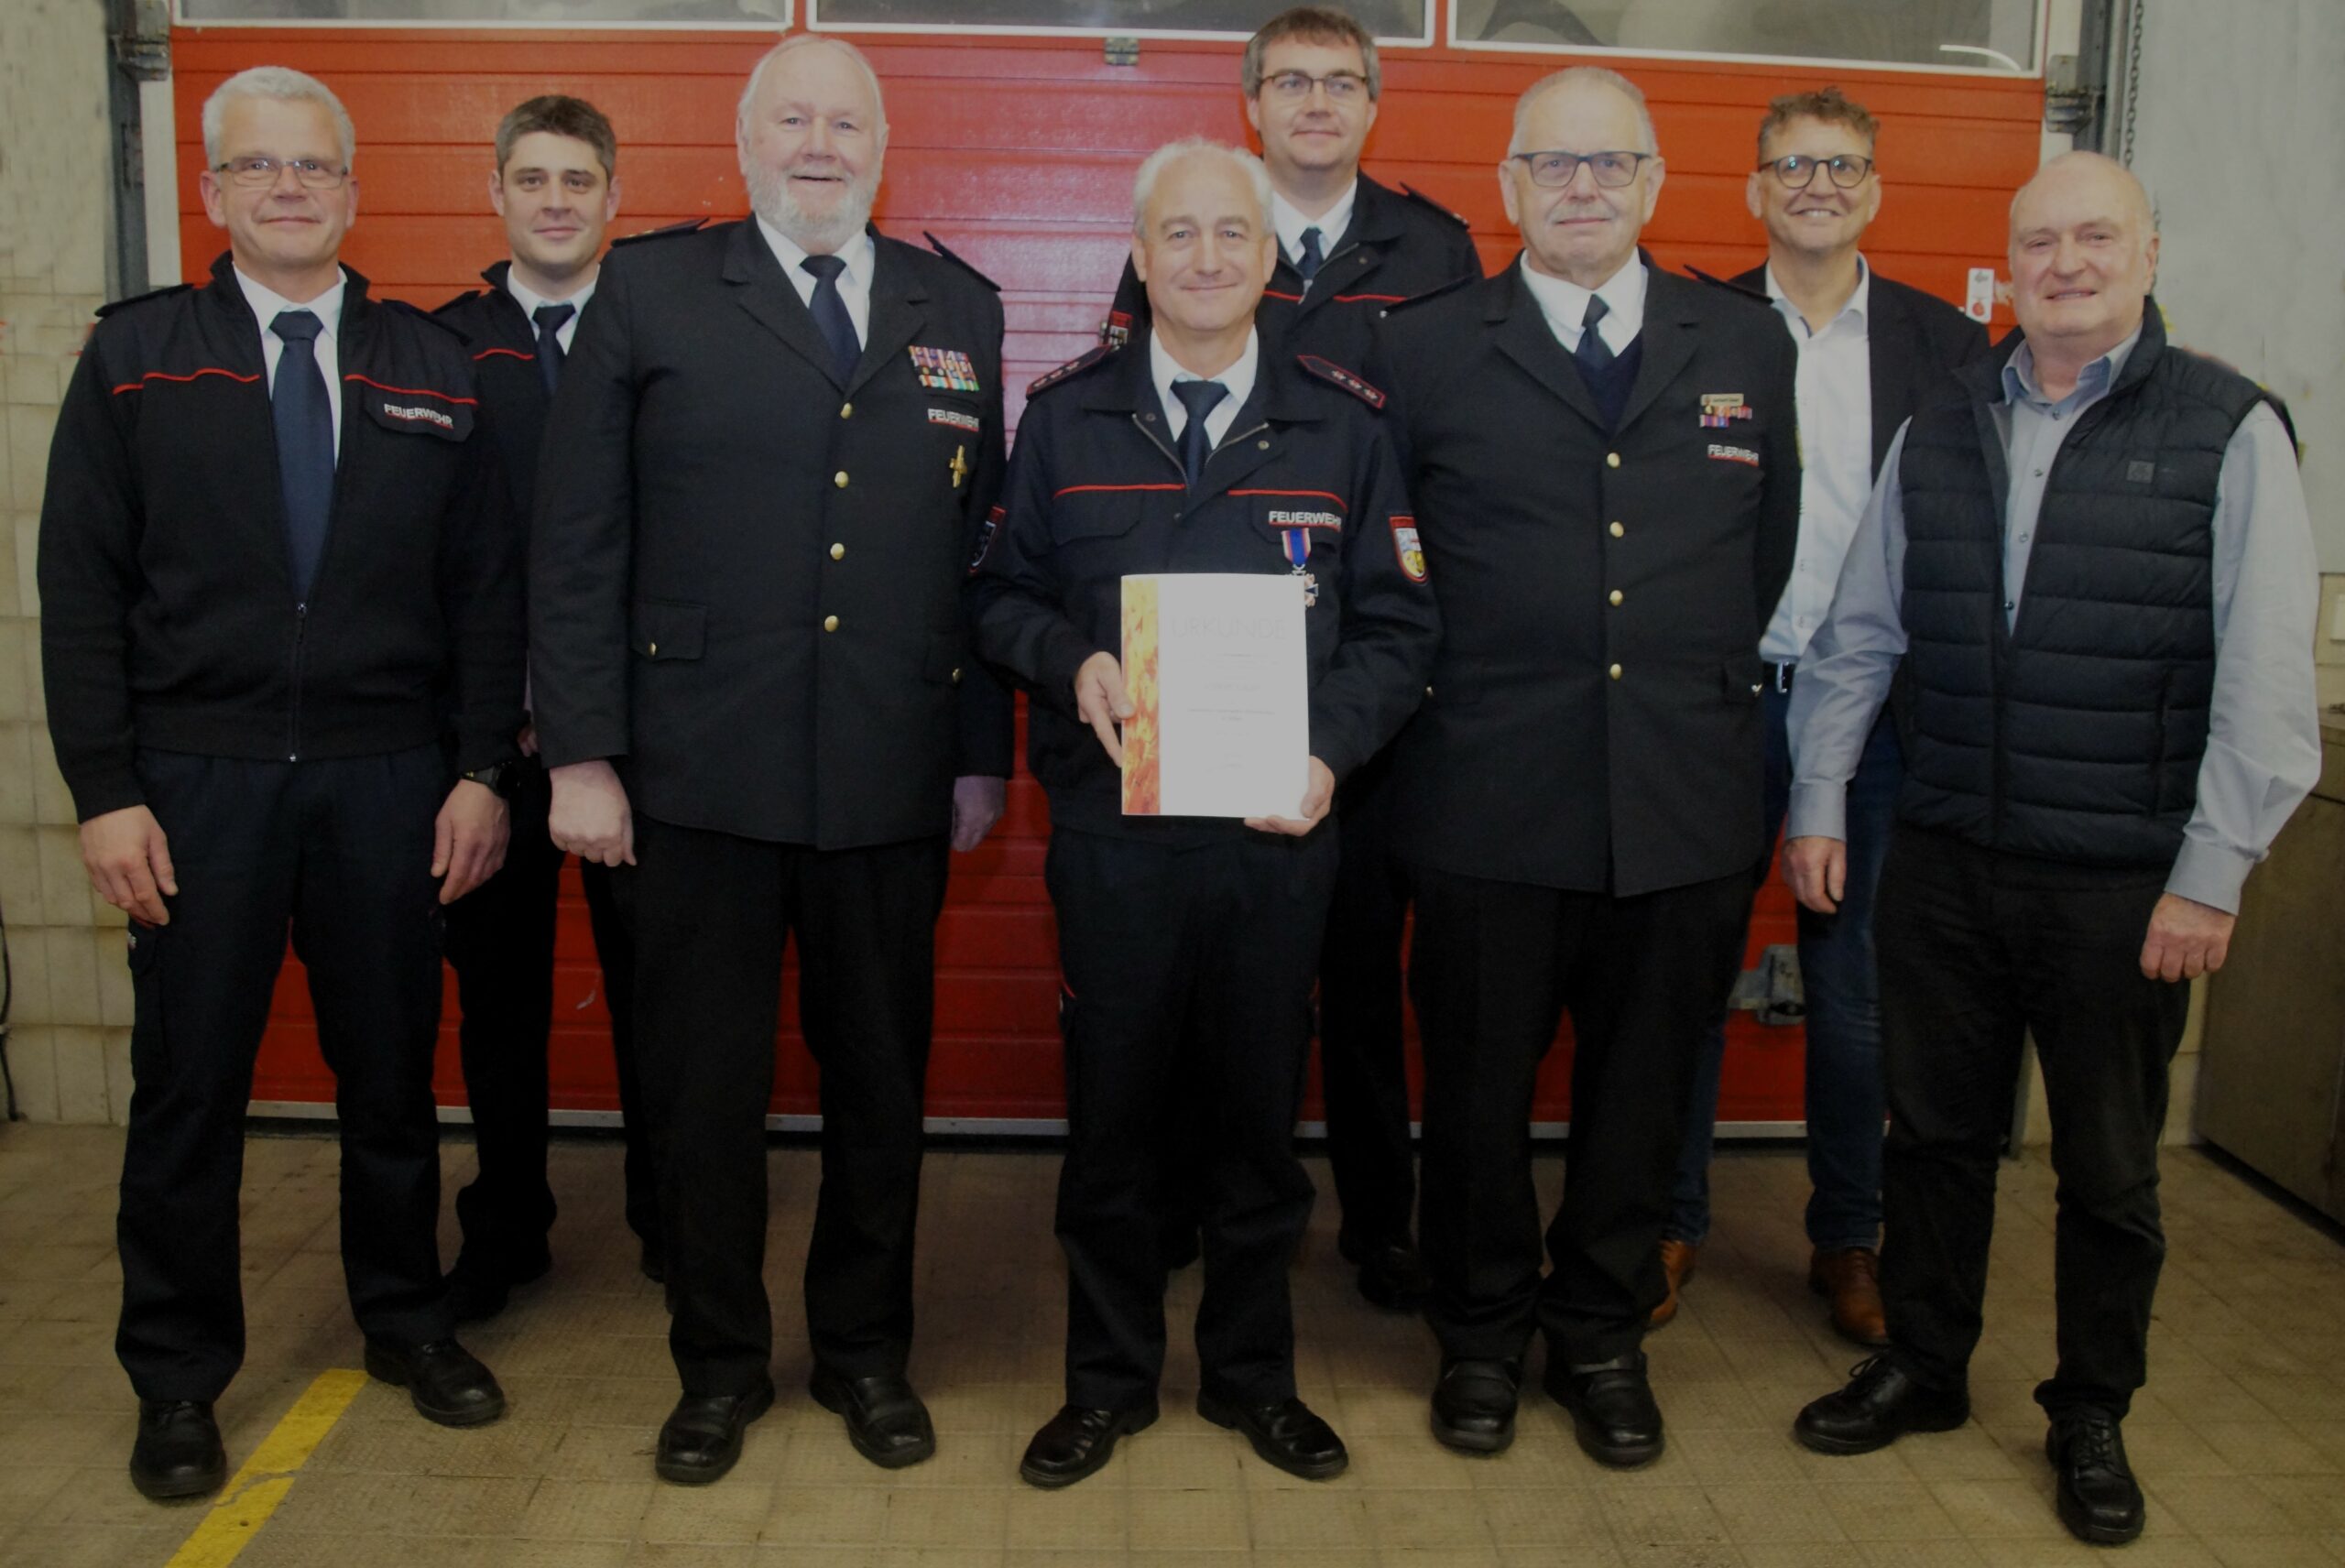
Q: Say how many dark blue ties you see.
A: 6